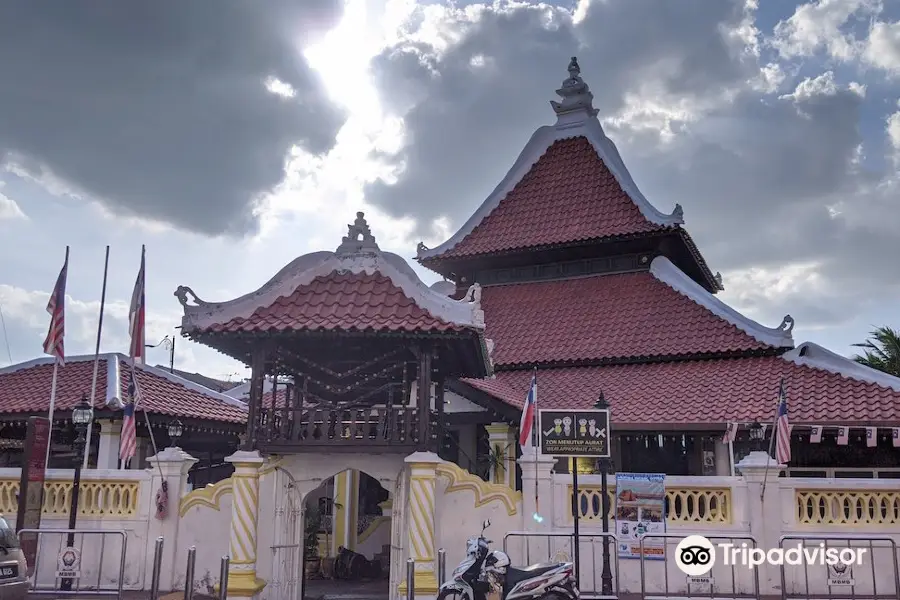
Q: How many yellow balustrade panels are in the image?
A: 3